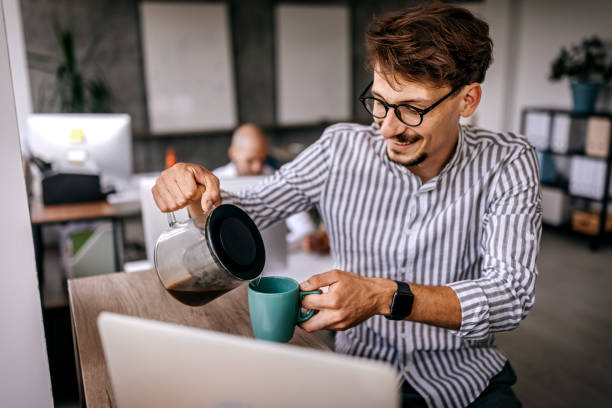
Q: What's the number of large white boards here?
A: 2